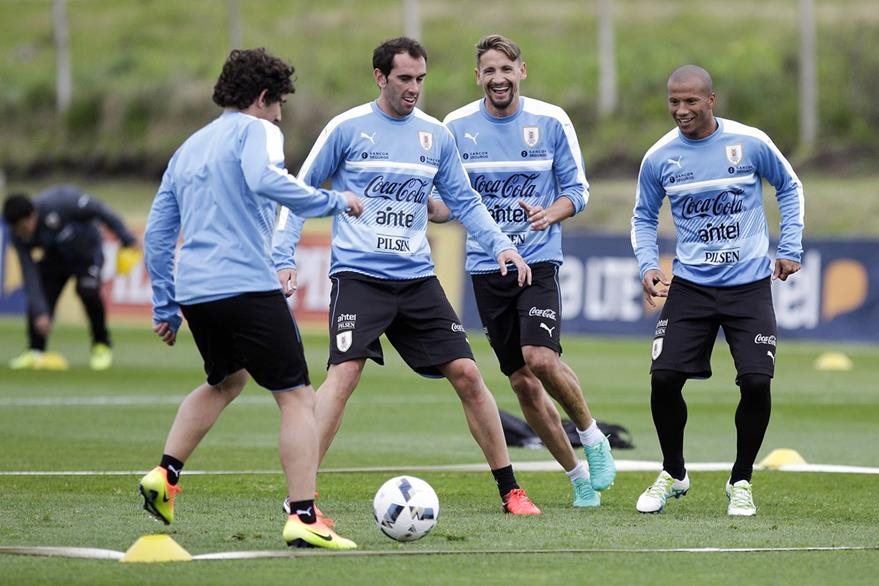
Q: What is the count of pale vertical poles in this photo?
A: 5